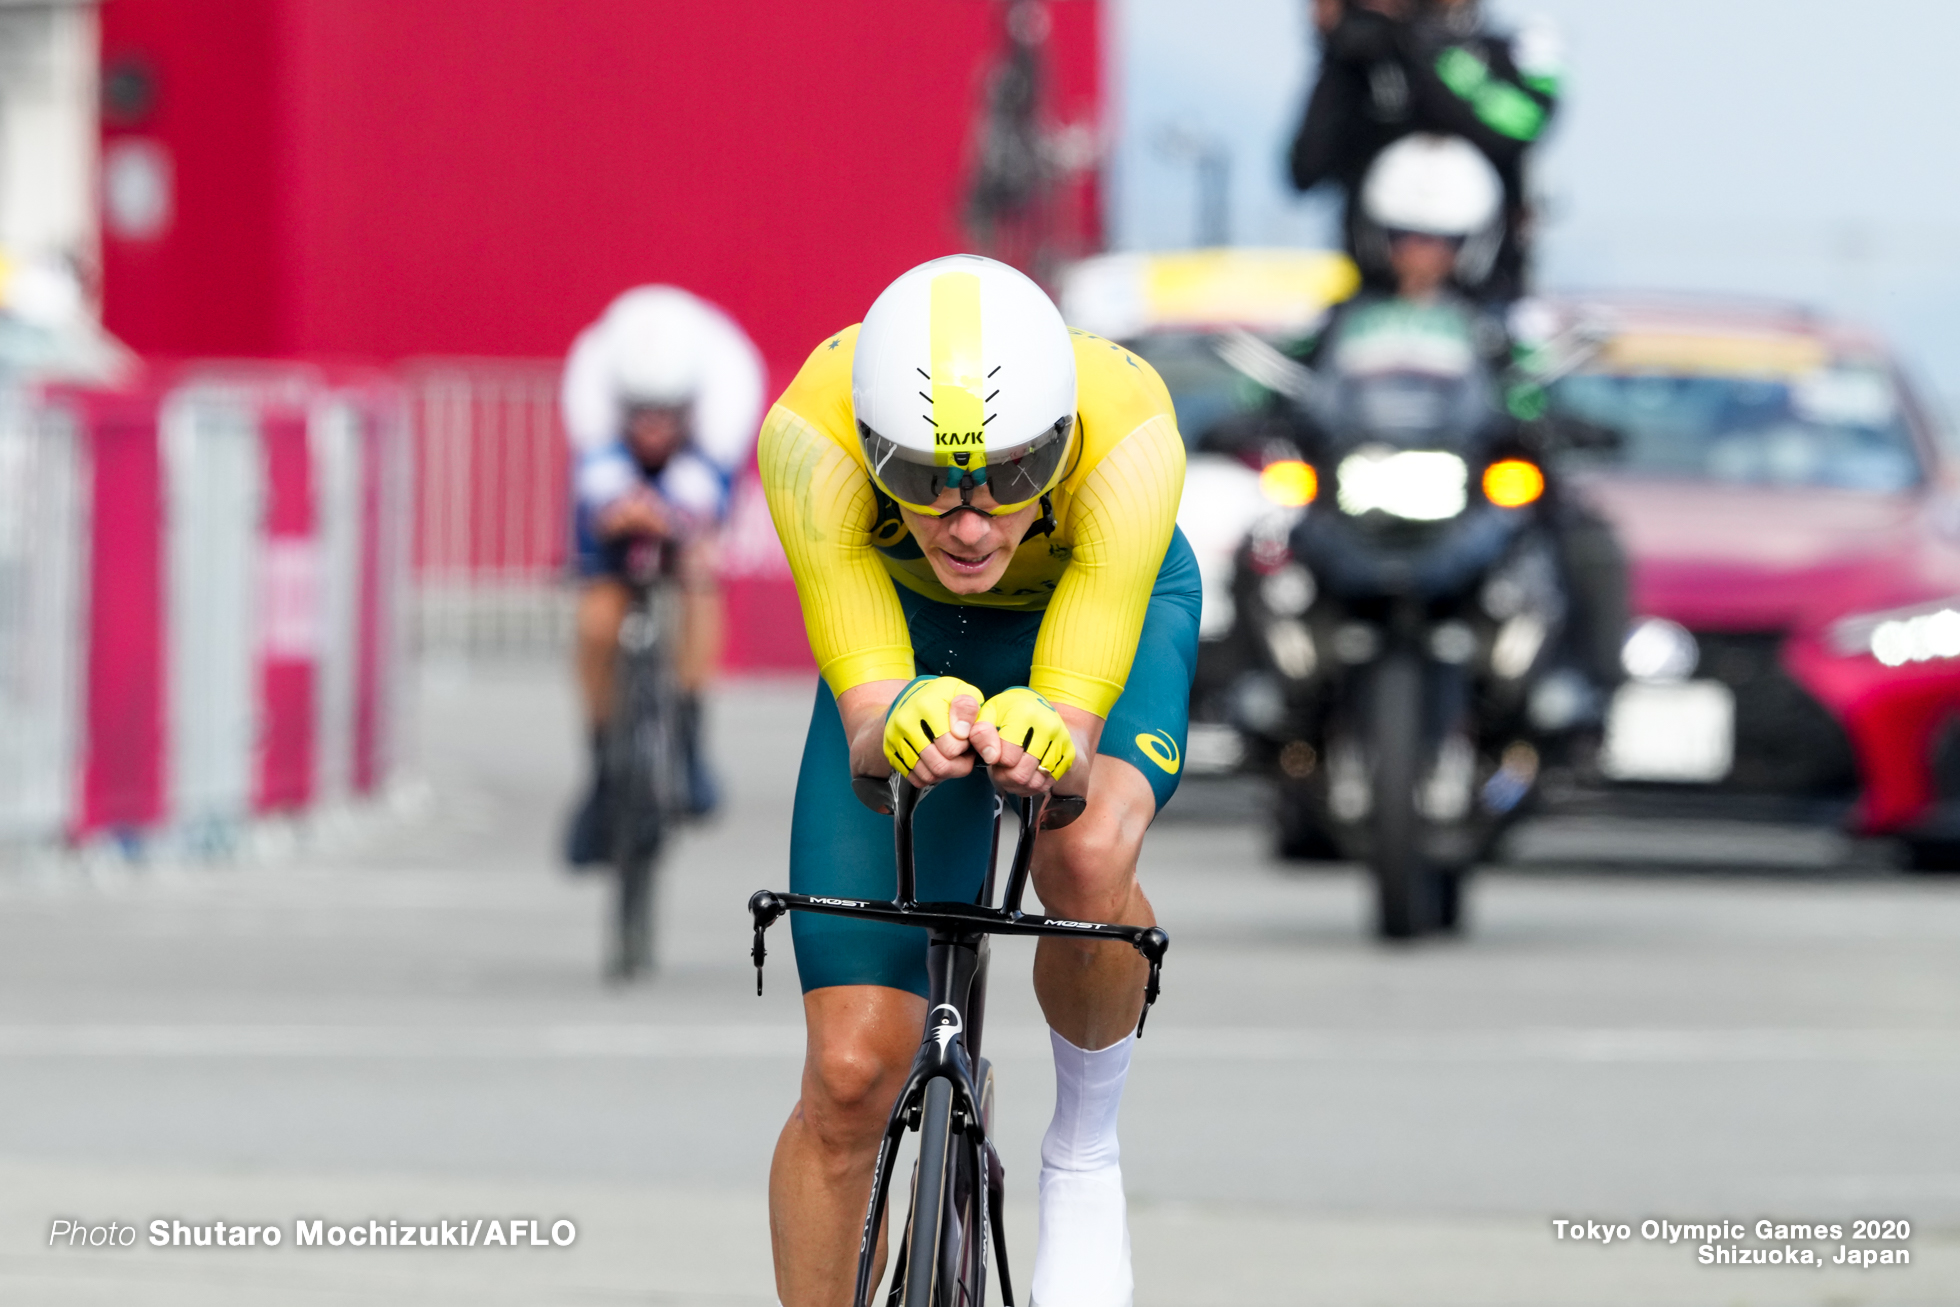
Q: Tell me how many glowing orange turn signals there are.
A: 2